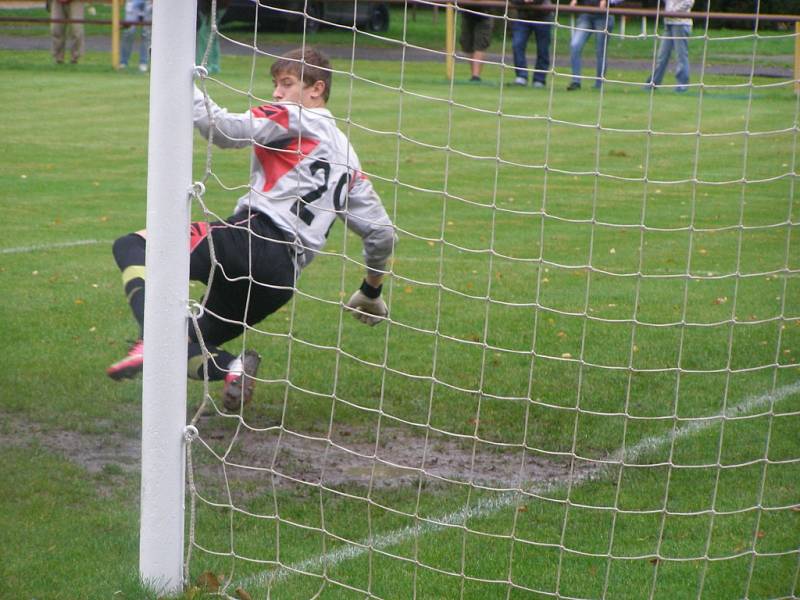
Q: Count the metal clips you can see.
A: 4